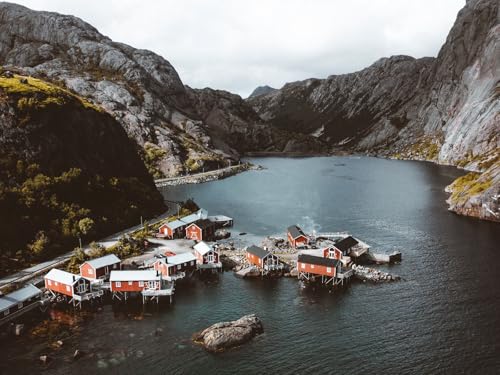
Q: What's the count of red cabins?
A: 11